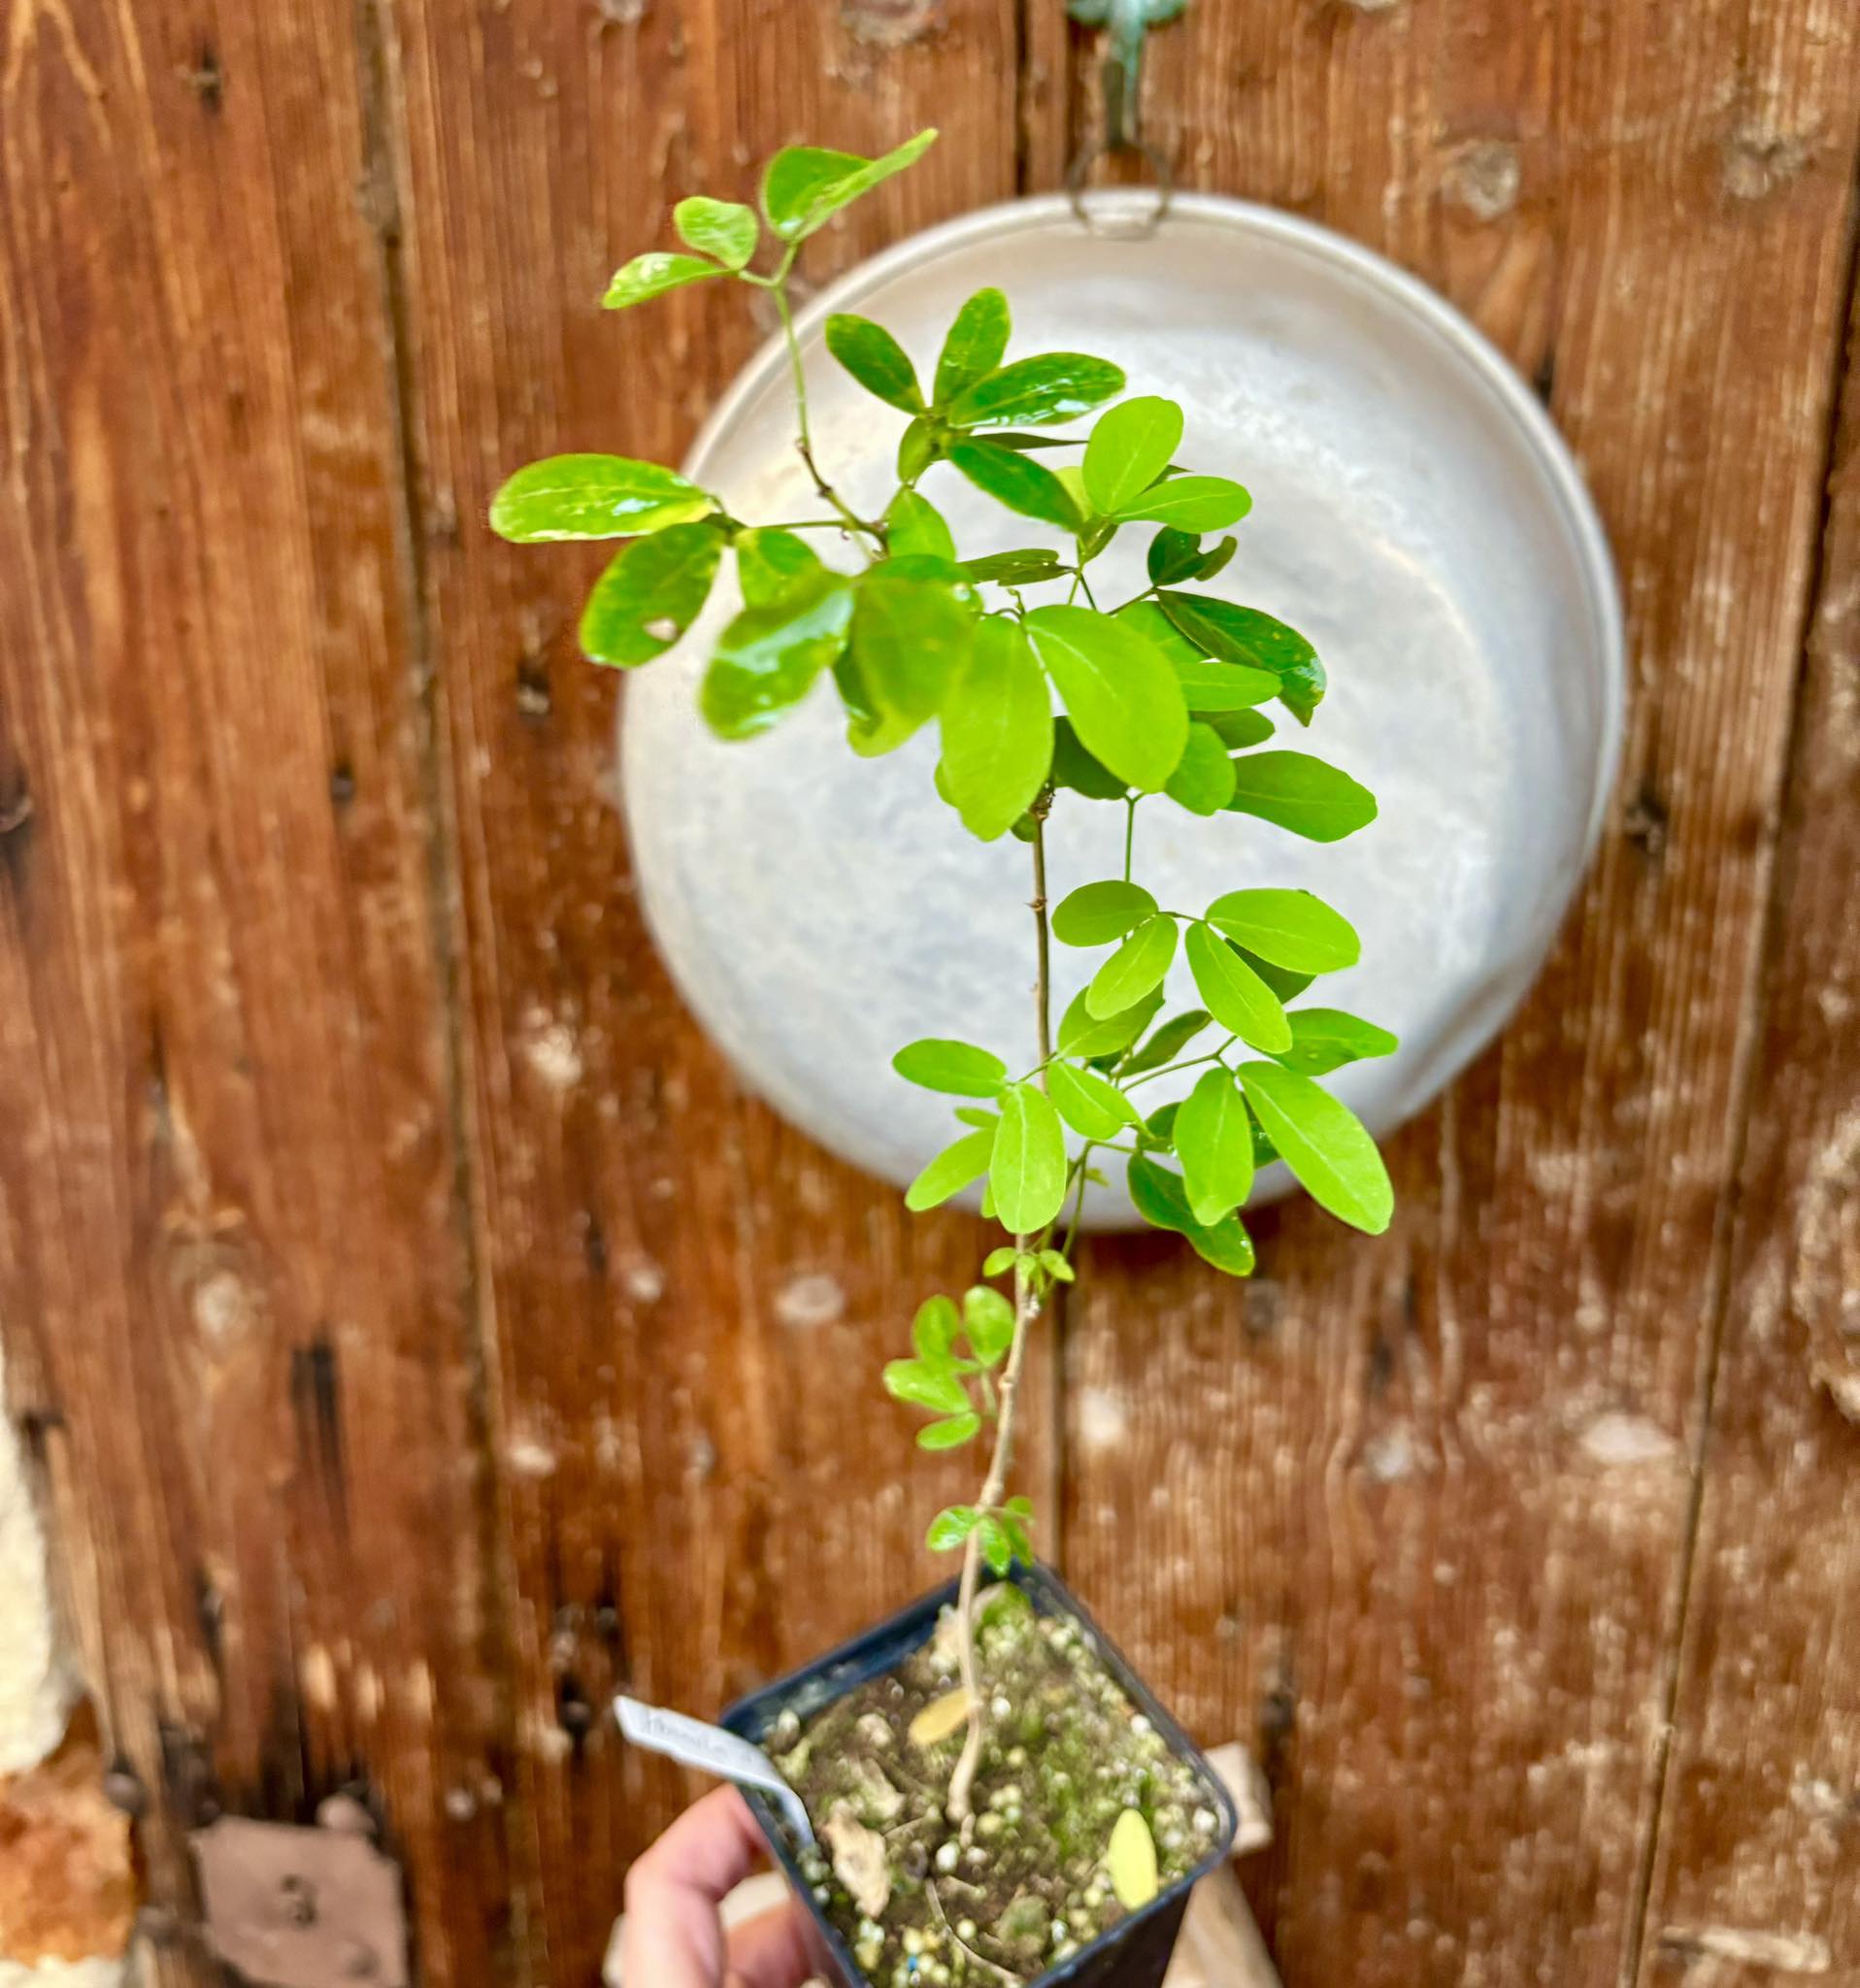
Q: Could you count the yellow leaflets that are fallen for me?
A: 2